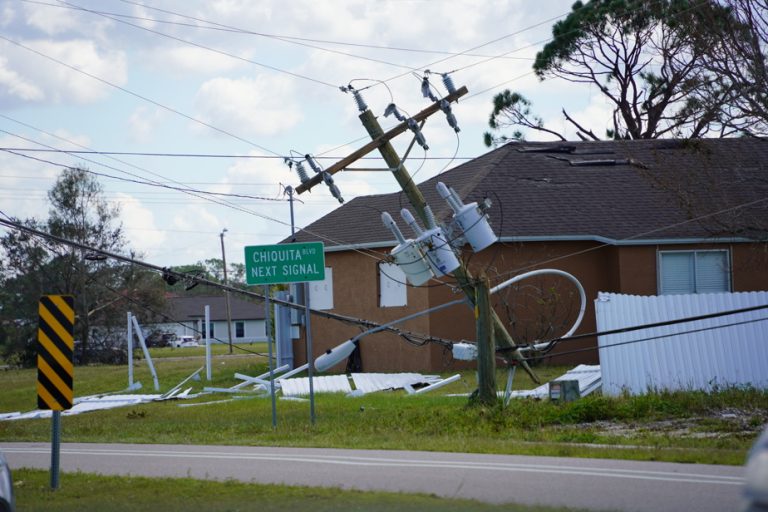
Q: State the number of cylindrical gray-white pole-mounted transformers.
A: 3